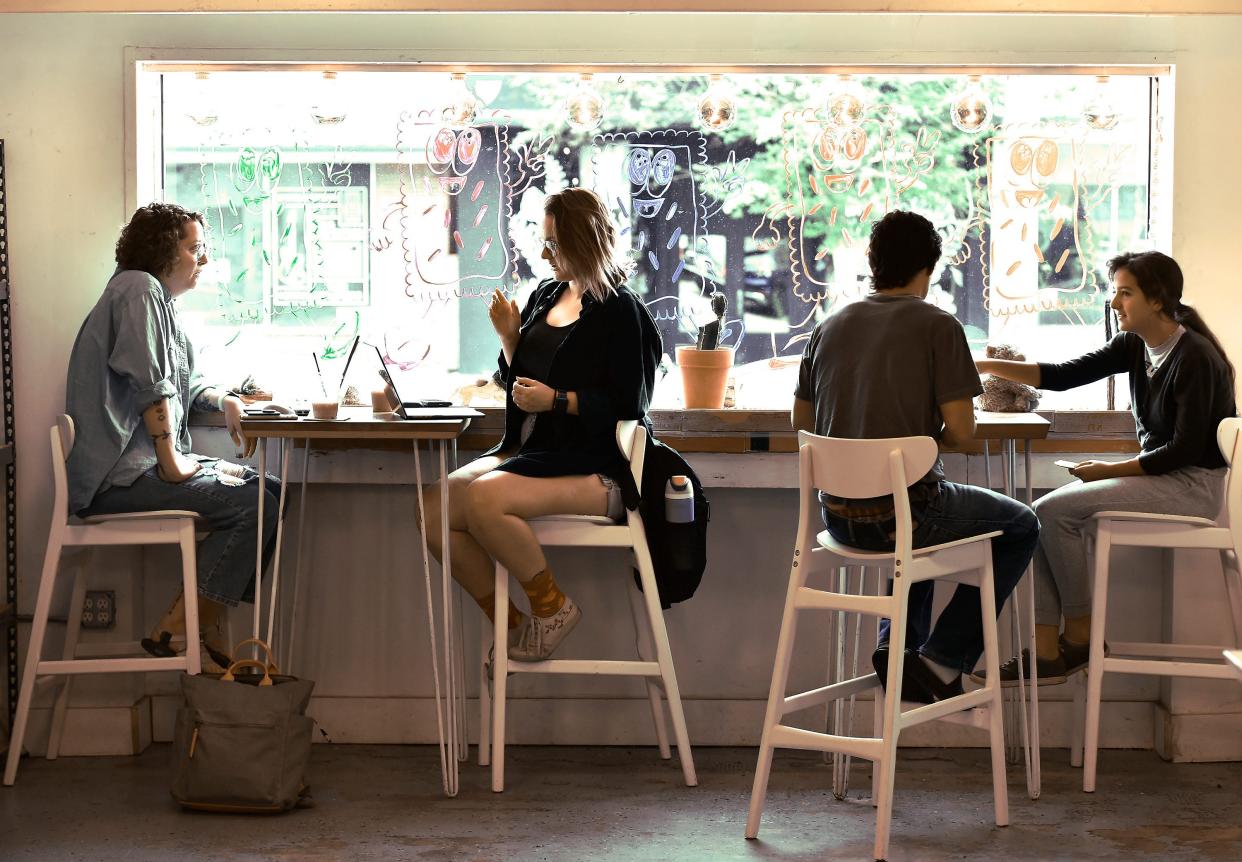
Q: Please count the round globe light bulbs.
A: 8